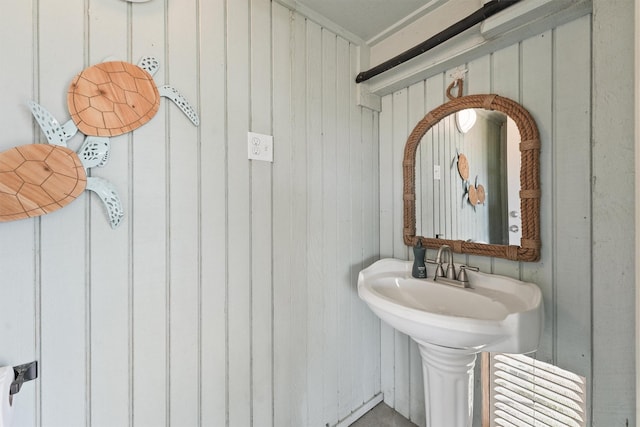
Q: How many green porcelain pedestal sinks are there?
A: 0